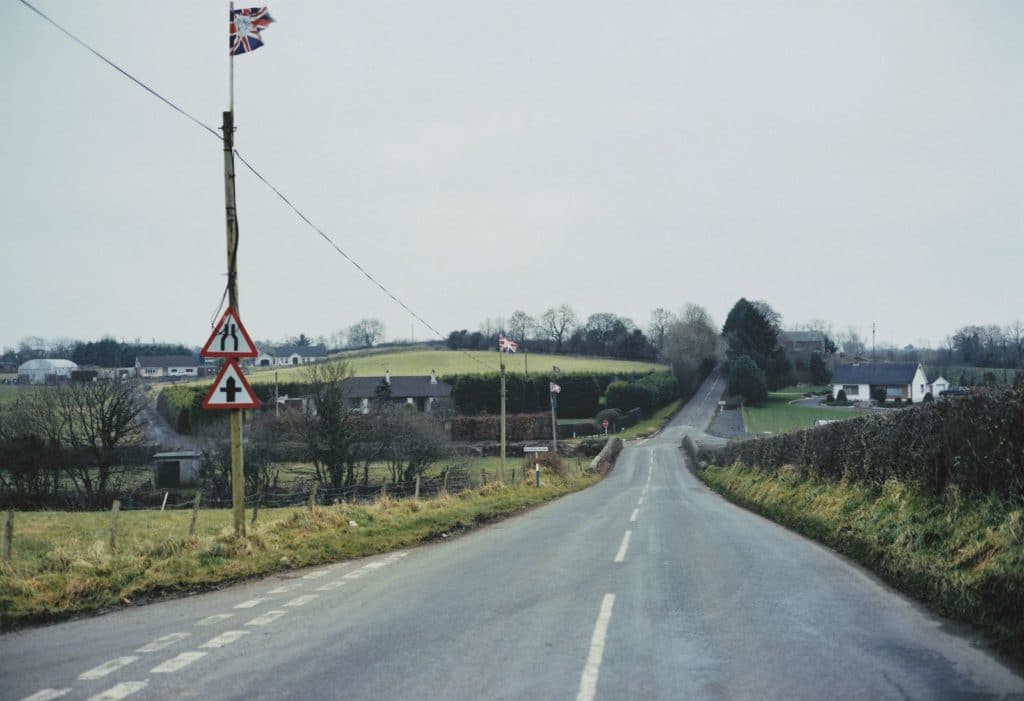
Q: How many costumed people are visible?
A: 0